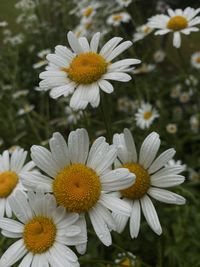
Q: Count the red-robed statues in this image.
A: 0